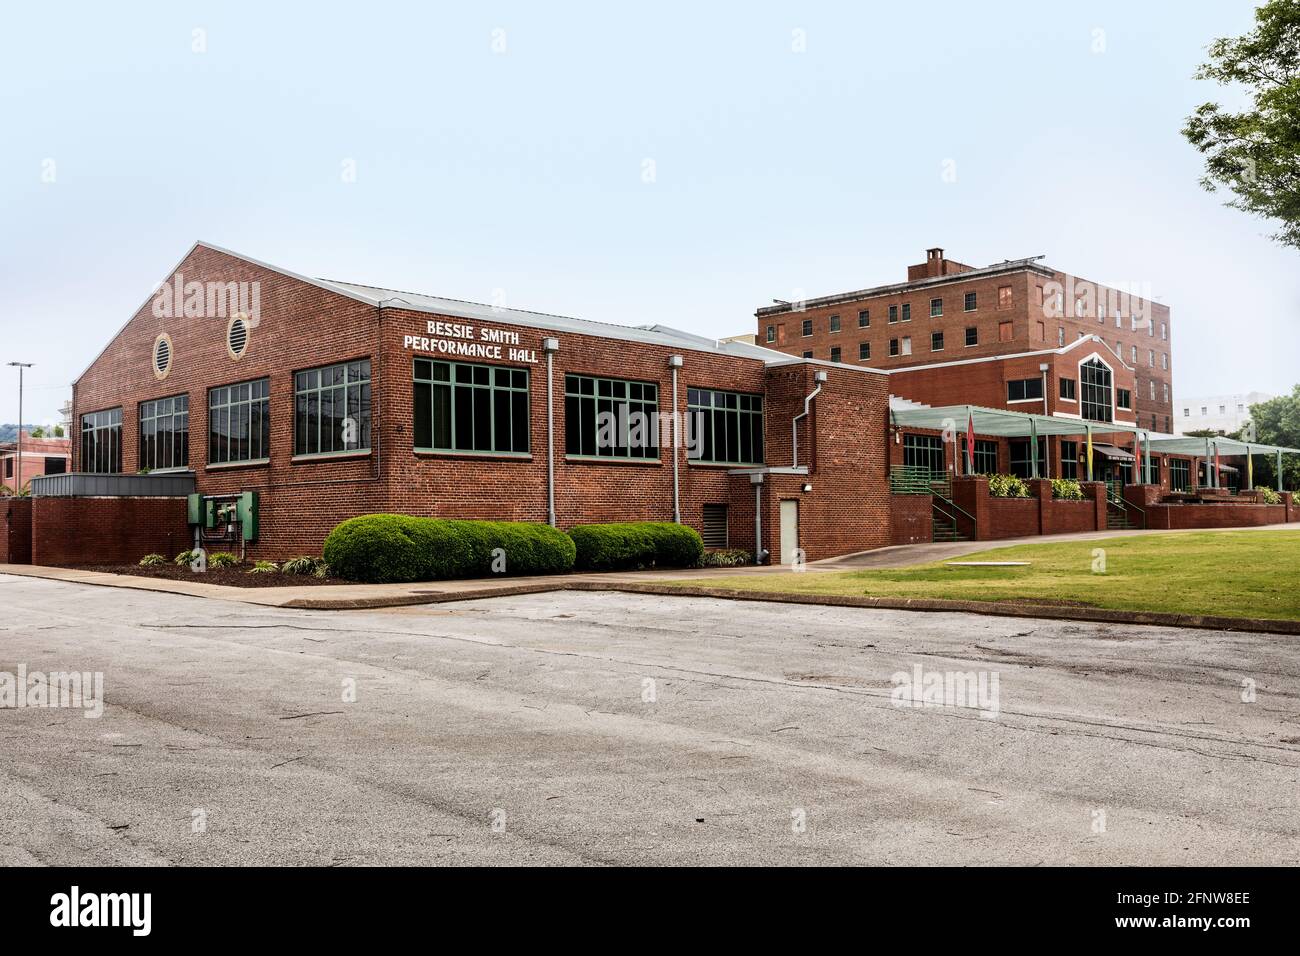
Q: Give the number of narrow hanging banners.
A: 6